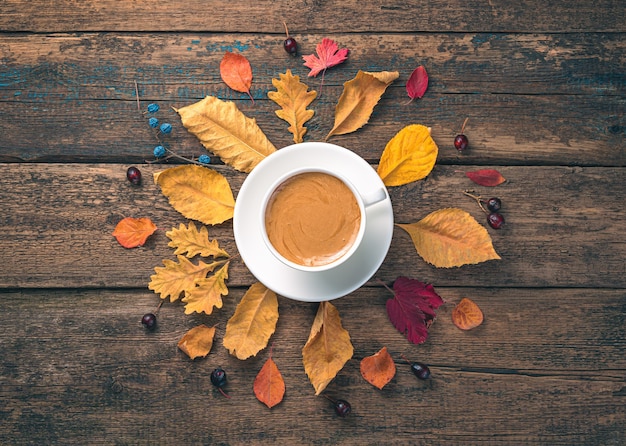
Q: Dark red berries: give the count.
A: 9